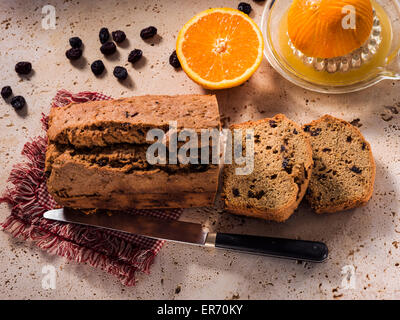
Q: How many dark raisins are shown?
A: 14